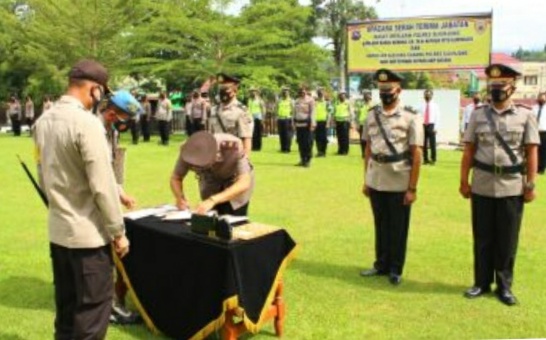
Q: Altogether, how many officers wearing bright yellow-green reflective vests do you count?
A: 5